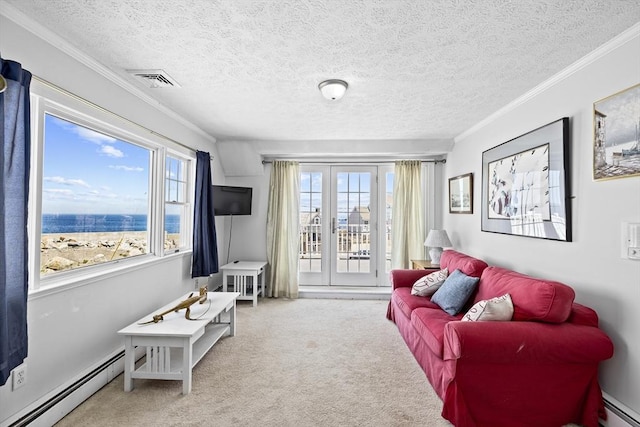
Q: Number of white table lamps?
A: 1